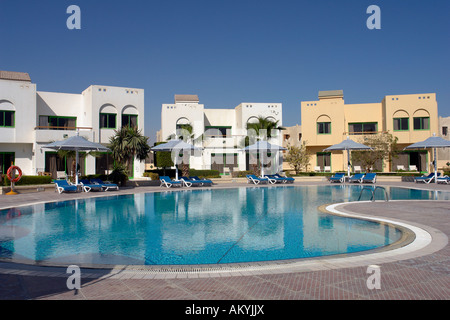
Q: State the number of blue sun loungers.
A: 14